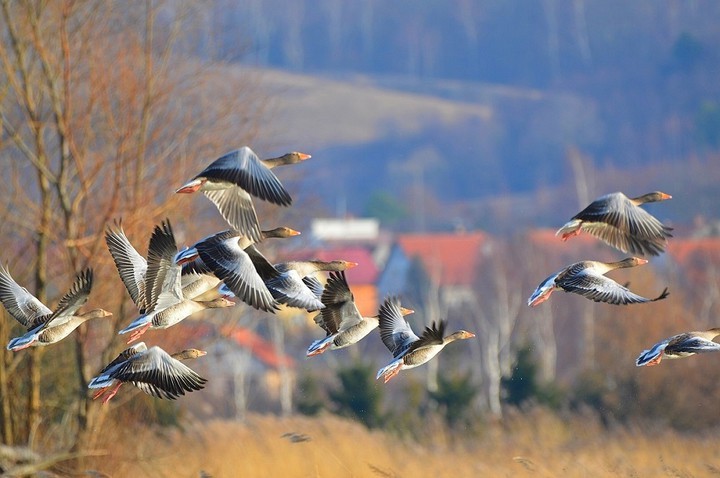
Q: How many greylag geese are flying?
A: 12